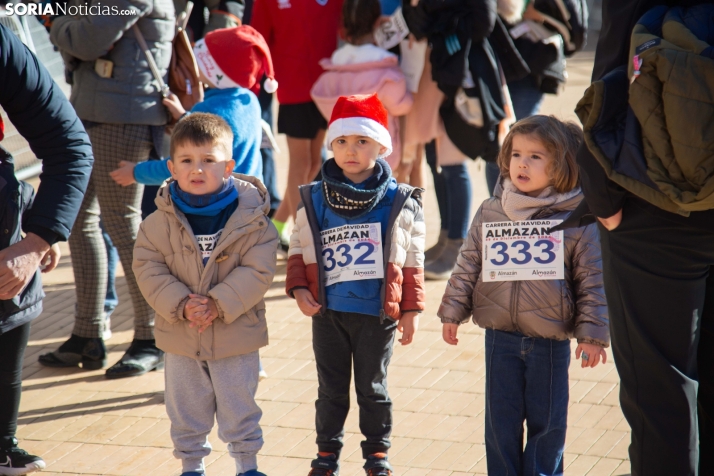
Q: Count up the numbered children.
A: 3